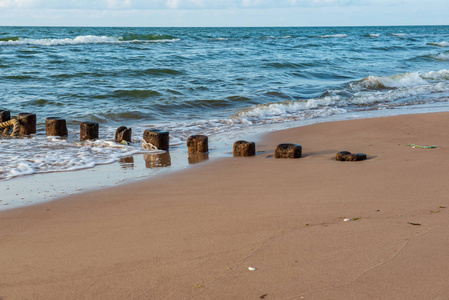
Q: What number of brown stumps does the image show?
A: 10